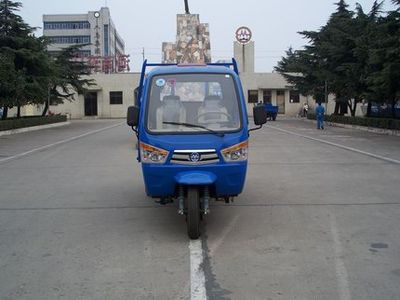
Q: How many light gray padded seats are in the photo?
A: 2